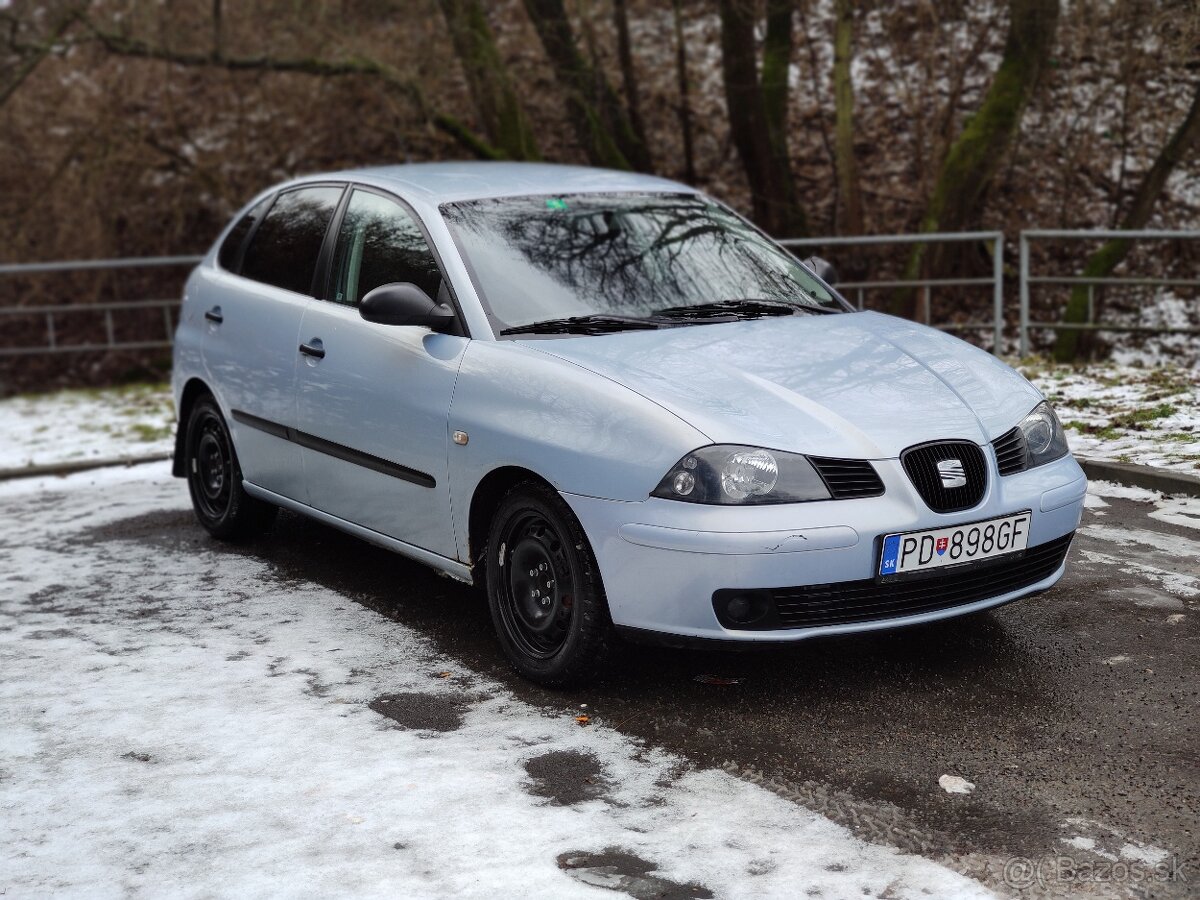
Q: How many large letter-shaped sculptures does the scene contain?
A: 0